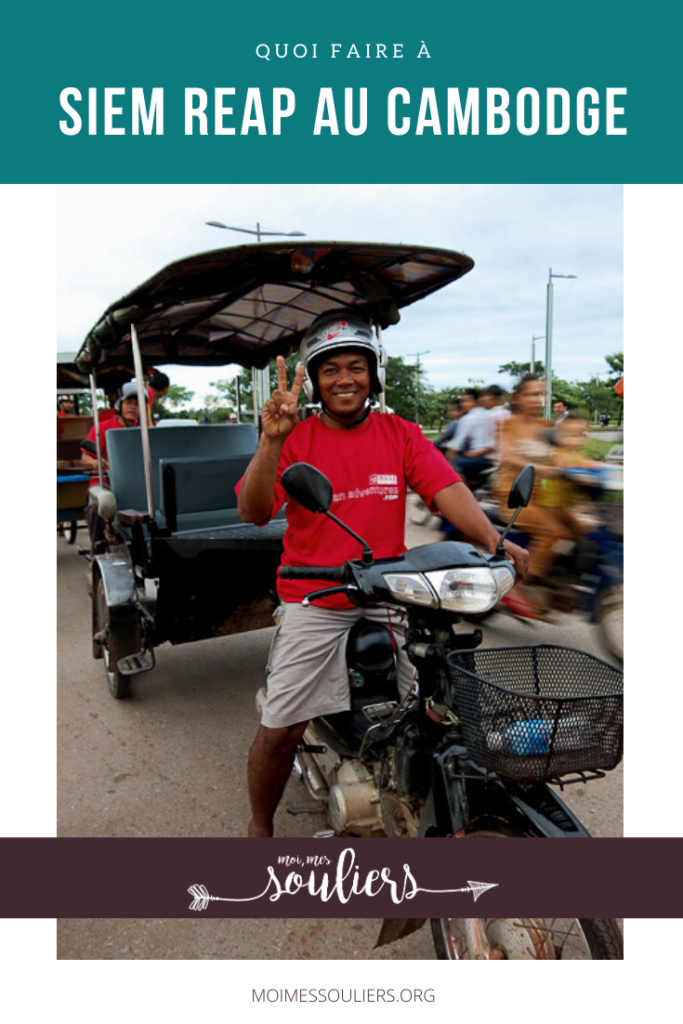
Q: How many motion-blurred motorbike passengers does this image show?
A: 5